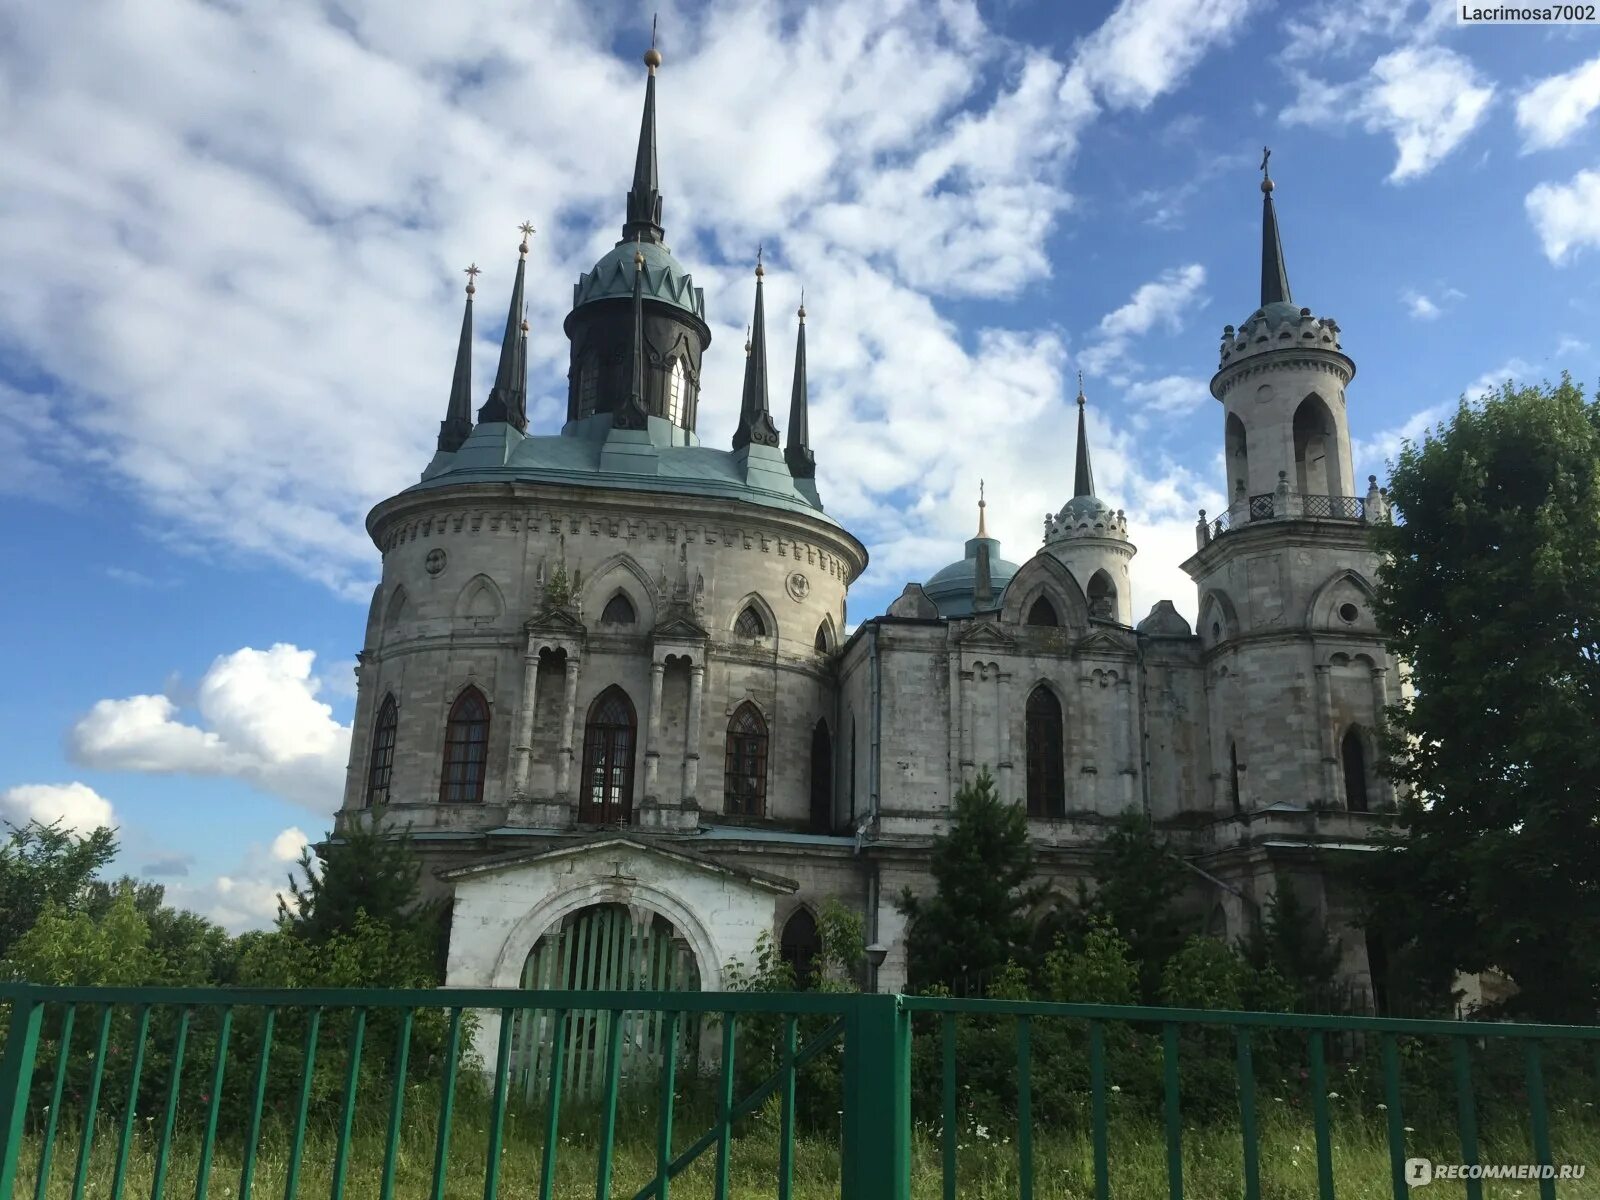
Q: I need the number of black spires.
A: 10